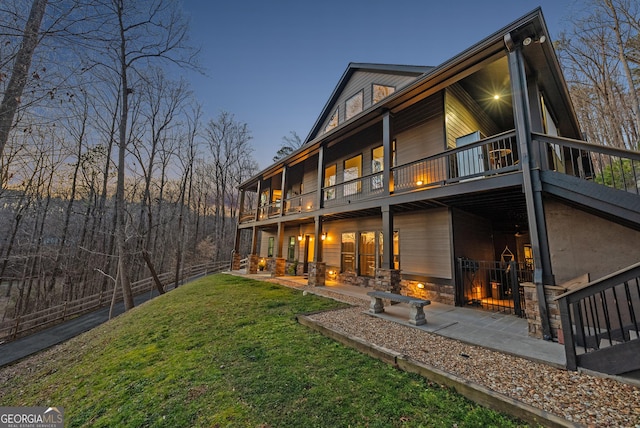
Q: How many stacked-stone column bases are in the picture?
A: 6